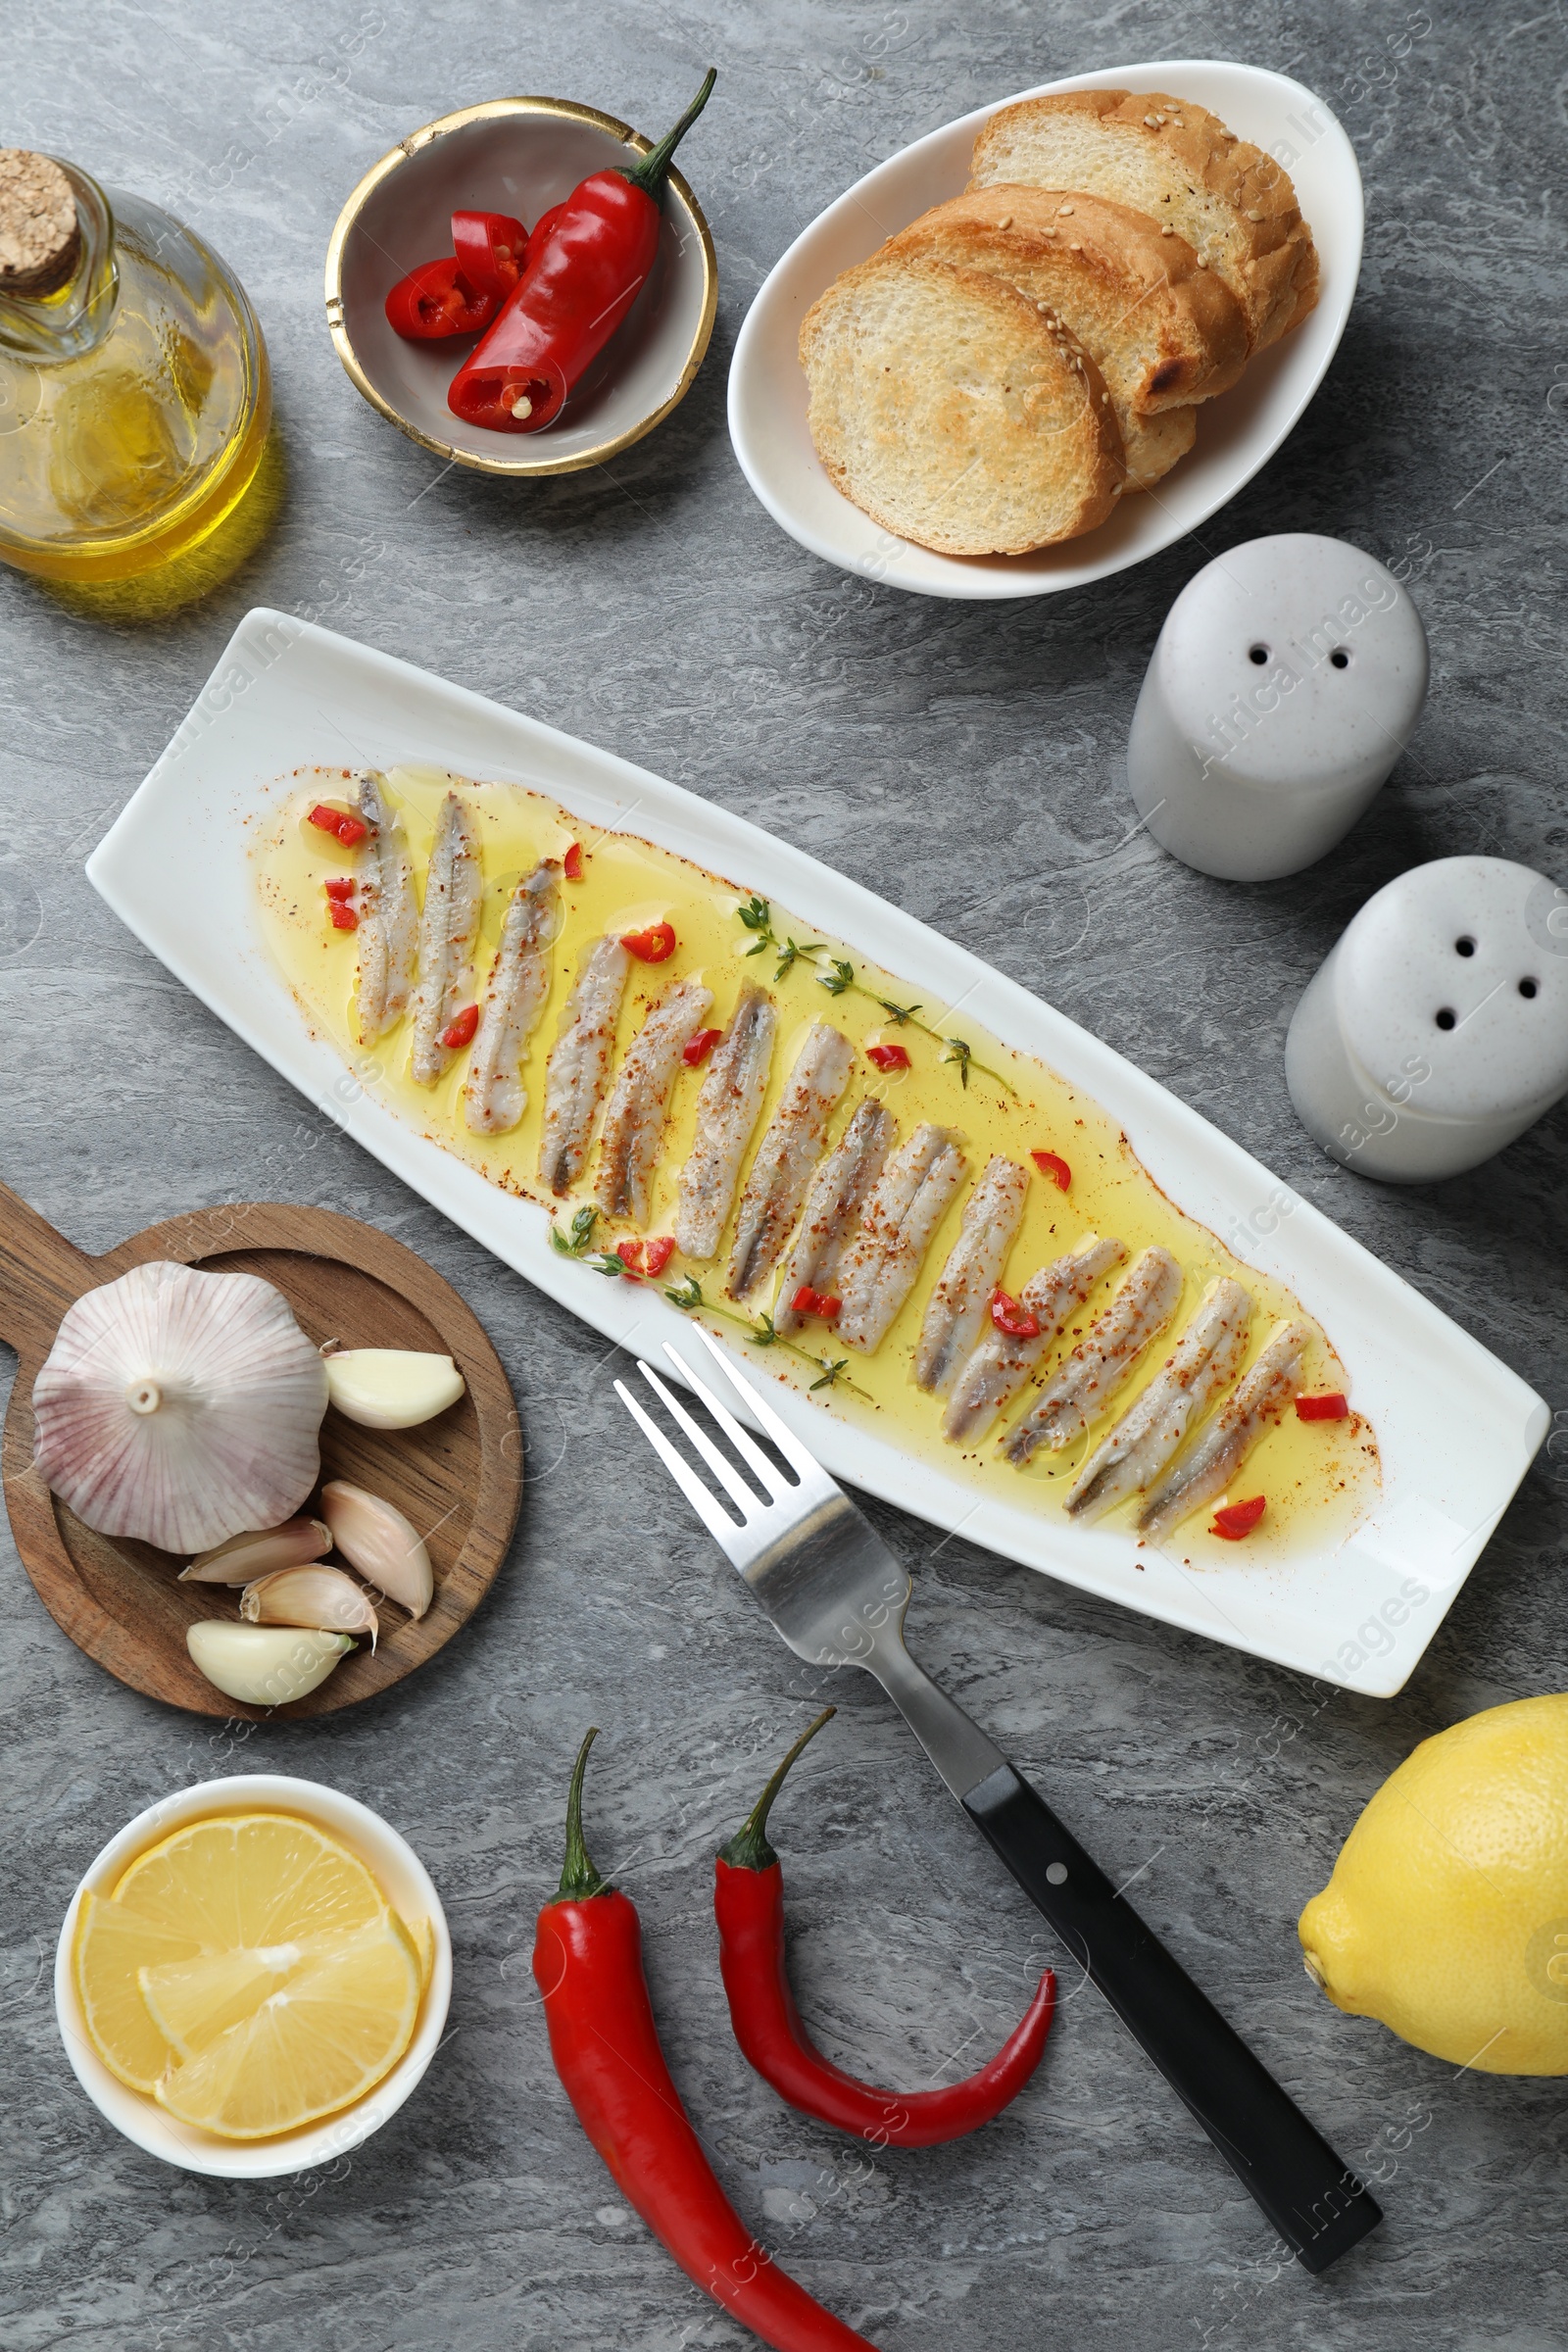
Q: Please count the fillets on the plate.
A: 14